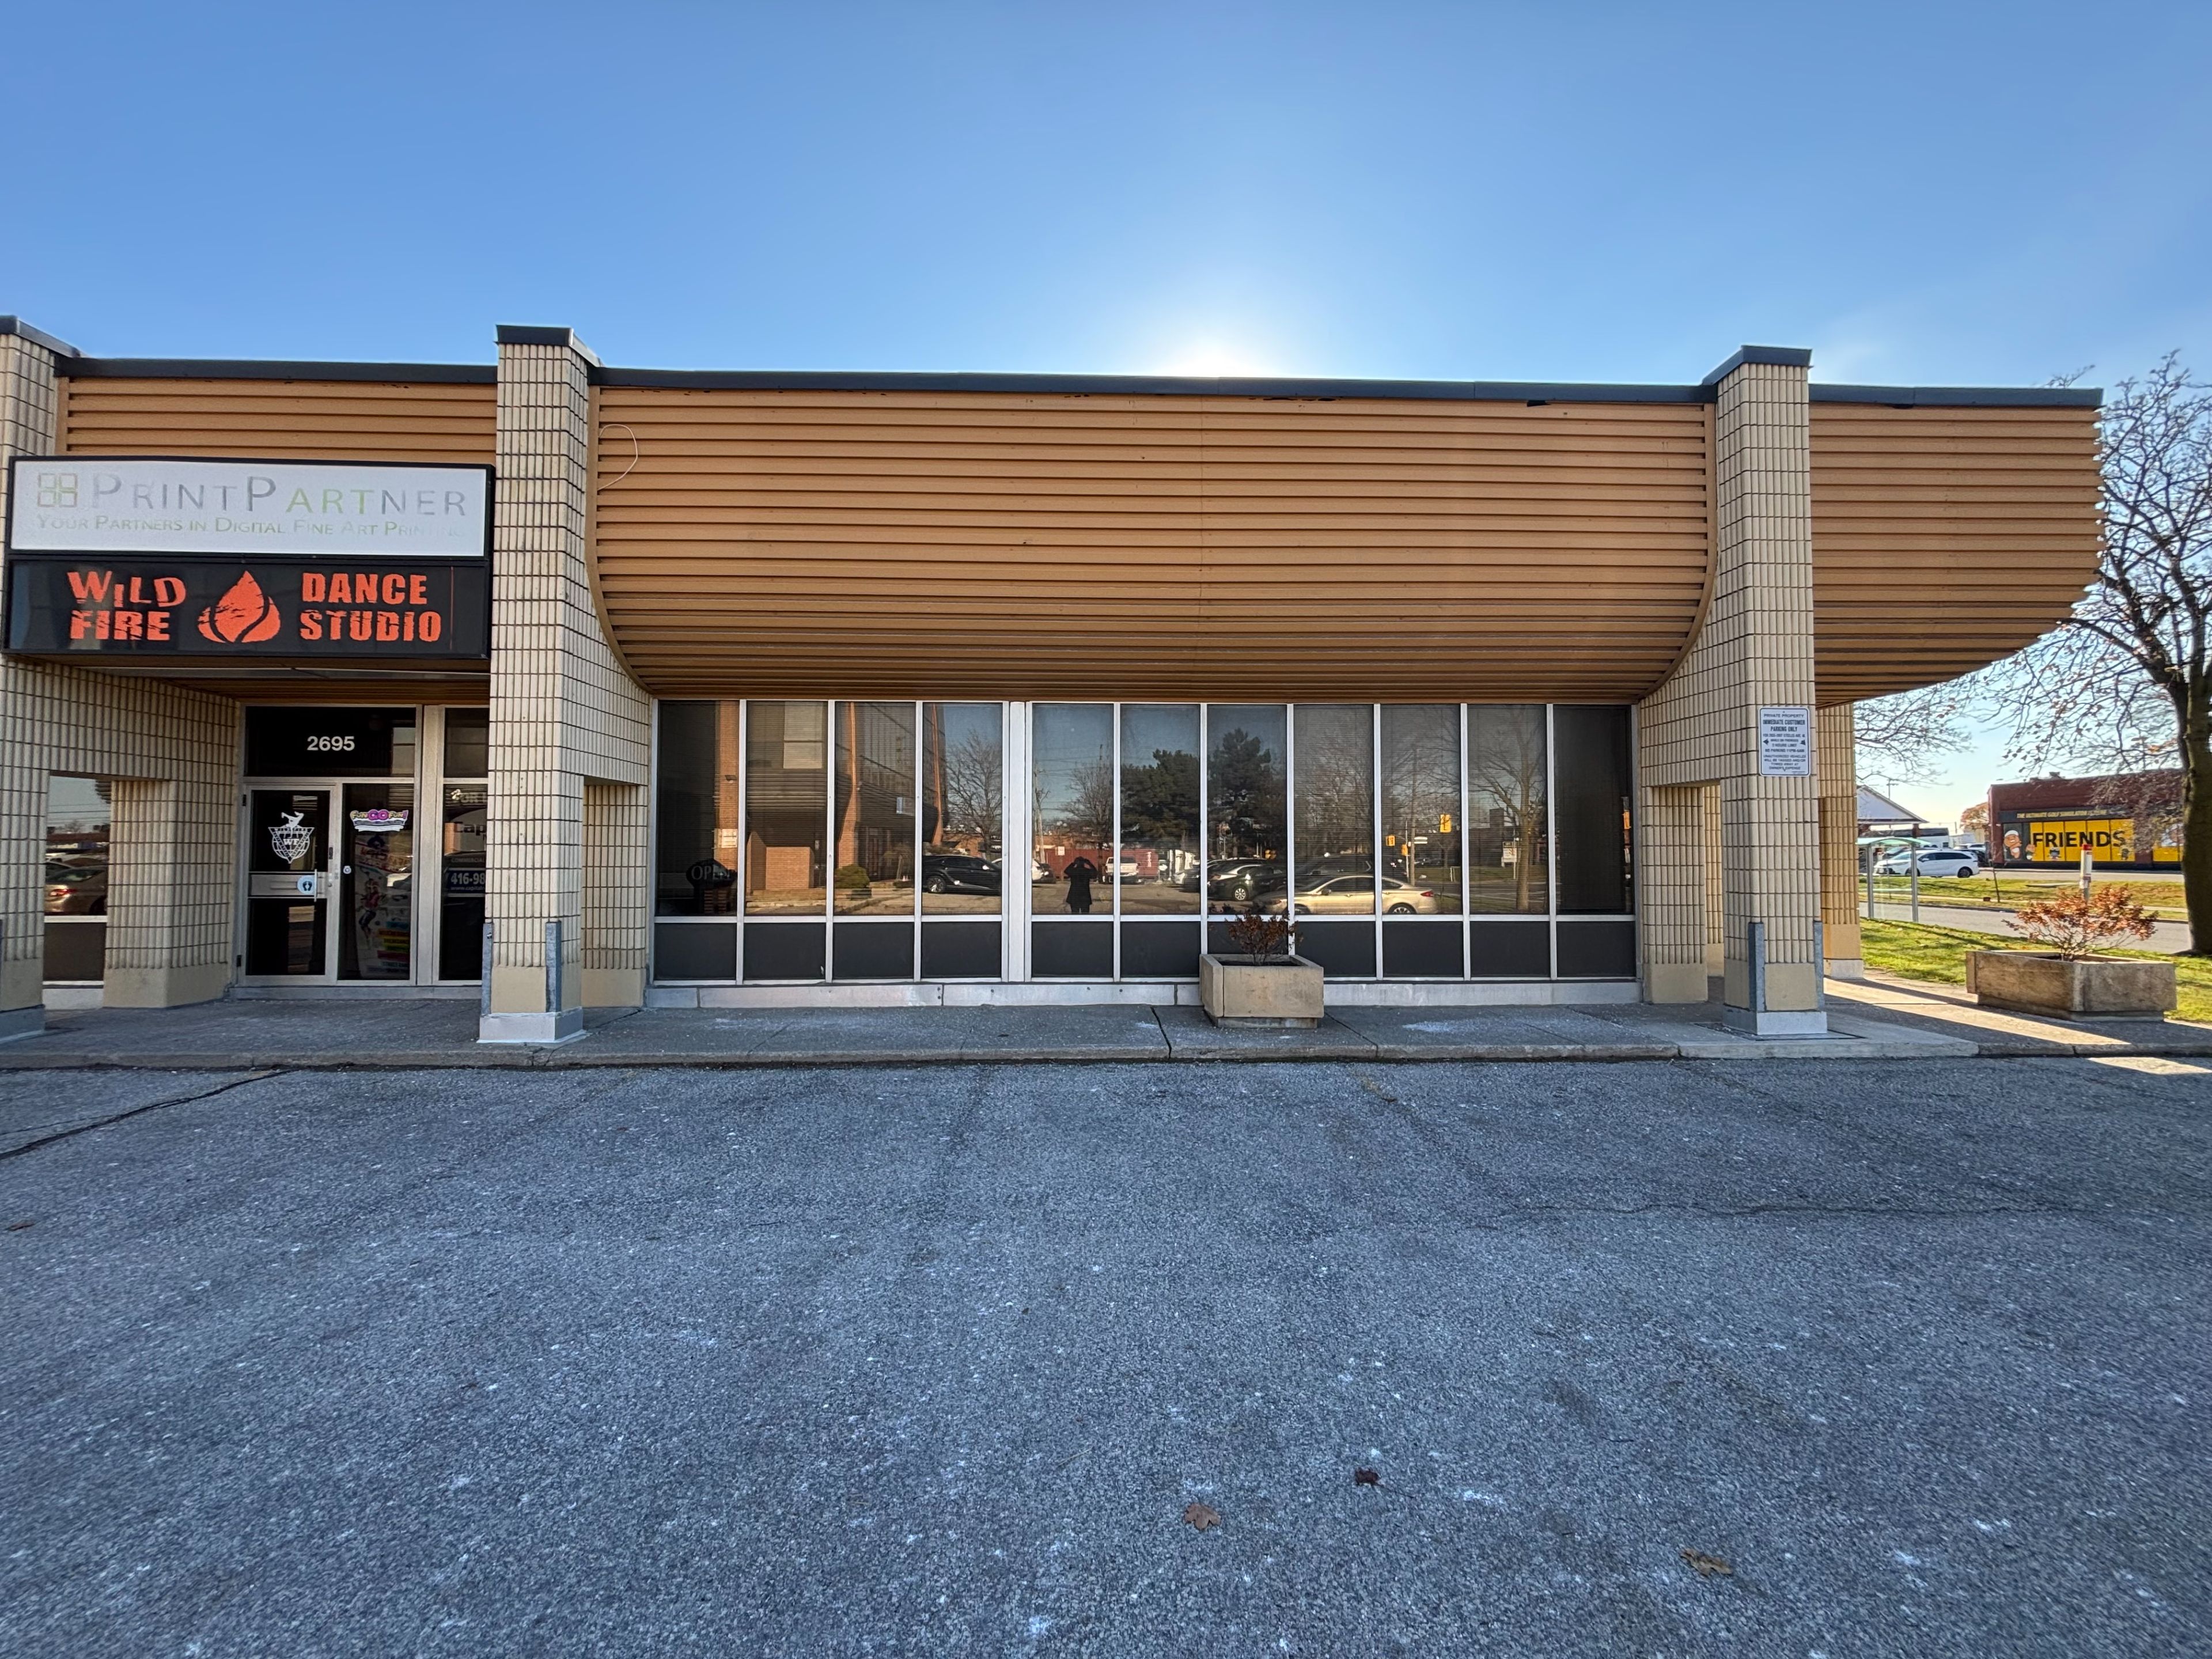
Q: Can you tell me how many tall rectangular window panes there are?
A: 11